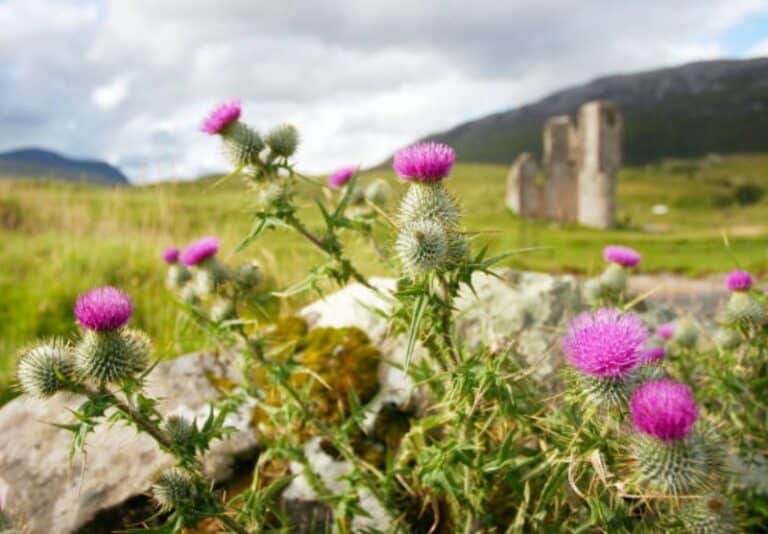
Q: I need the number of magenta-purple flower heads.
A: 12